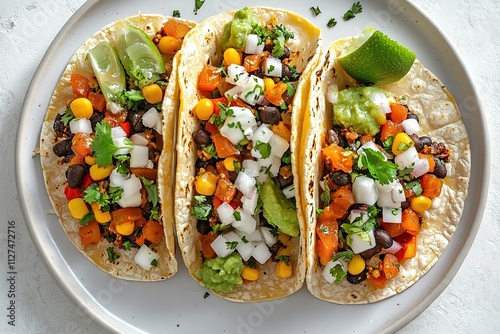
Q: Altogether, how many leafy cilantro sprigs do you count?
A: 2